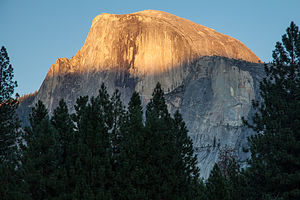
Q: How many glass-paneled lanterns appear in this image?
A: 0